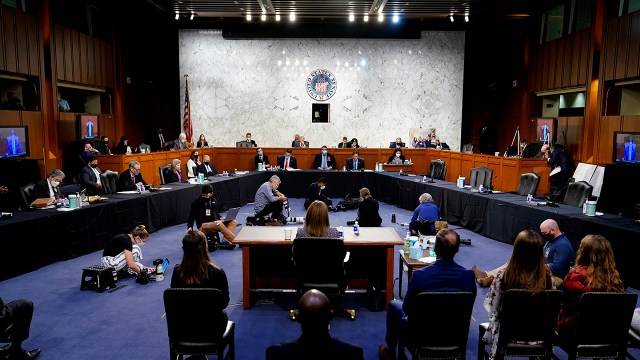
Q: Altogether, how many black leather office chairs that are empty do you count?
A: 4